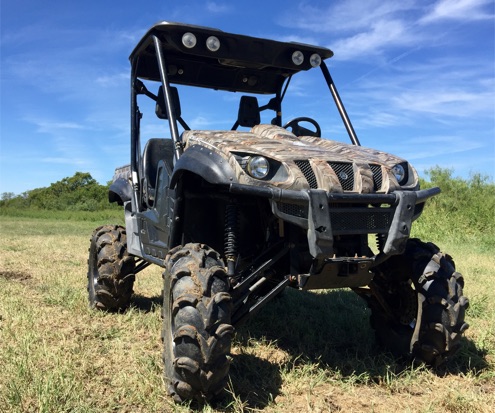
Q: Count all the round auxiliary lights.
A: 4